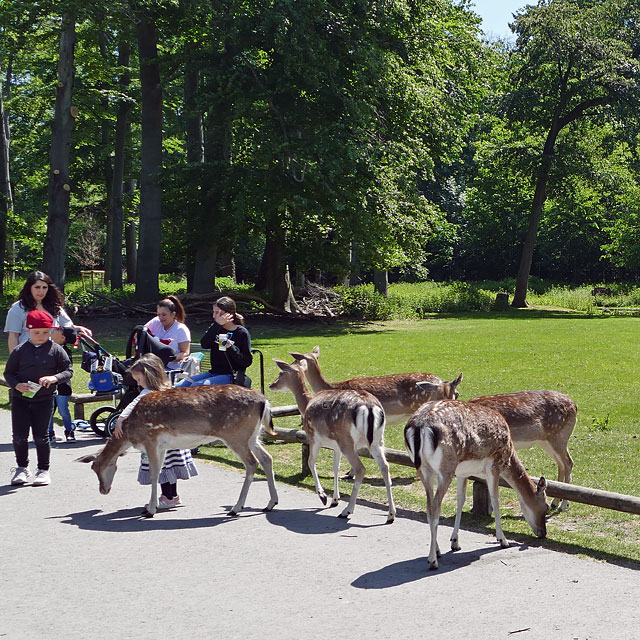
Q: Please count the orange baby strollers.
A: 0